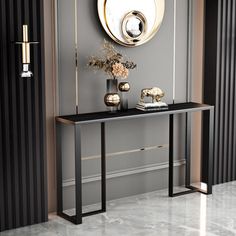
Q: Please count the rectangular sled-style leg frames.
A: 2